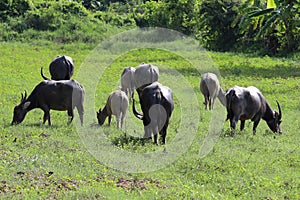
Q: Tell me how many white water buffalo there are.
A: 4